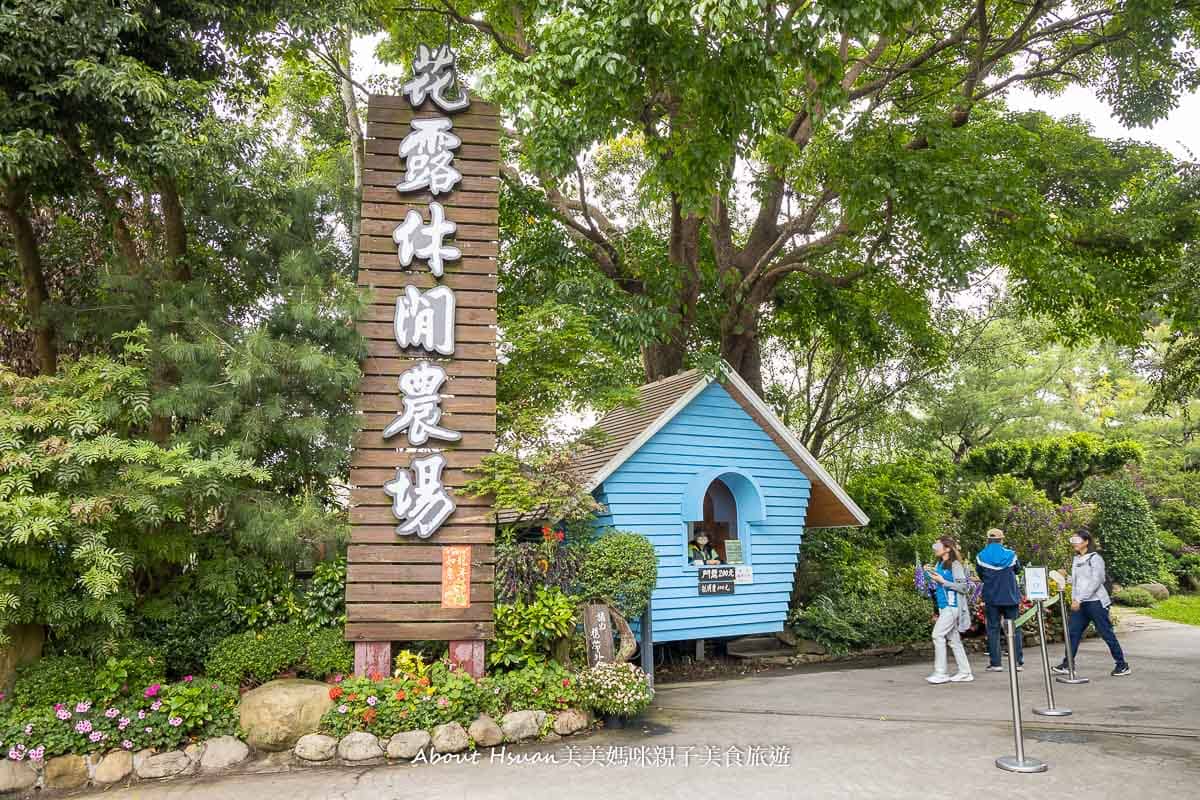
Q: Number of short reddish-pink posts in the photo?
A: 2